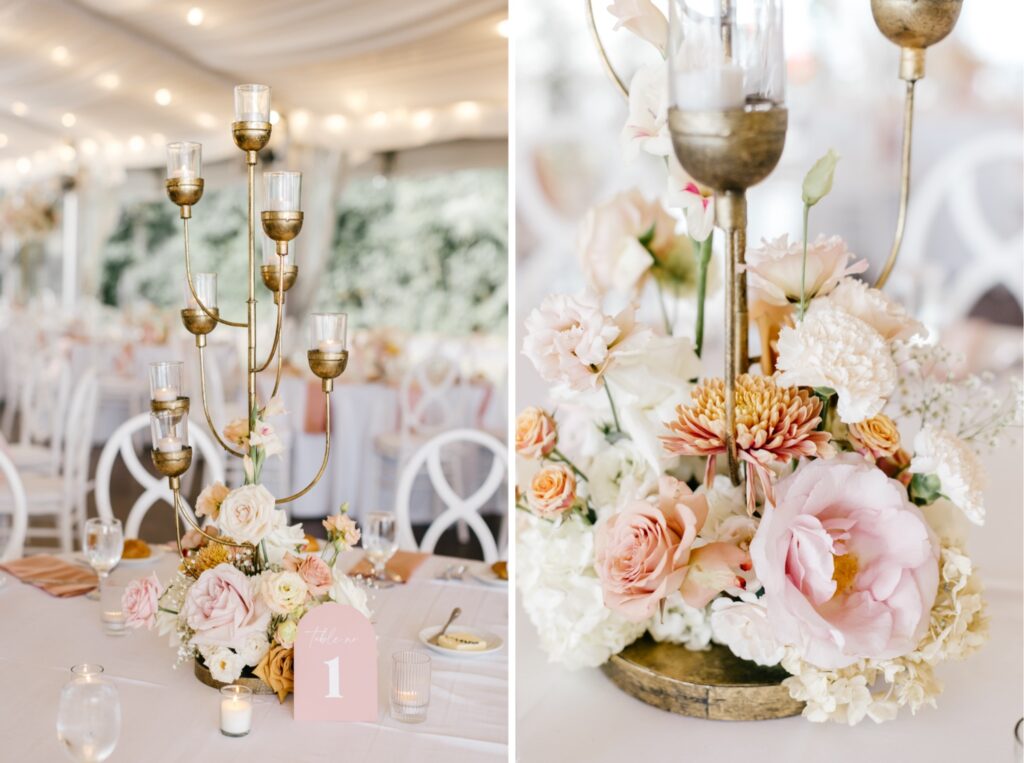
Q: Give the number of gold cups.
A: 10